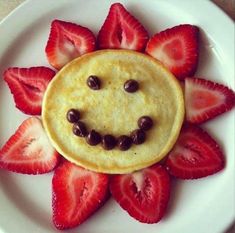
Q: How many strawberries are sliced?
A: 9